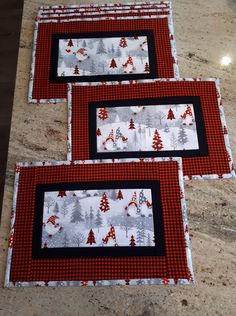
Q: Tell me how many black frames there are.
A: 3